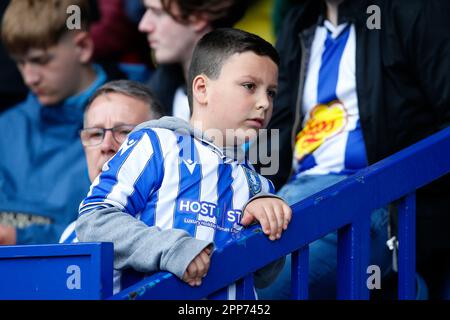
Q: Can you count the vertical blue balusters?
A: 4